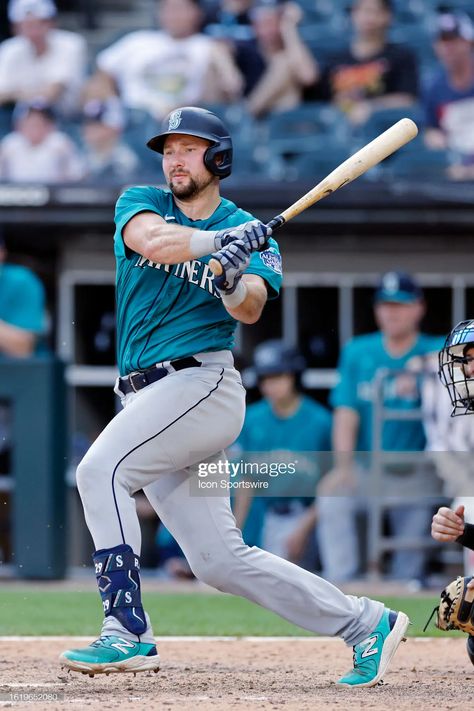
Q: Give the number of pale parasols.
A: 0